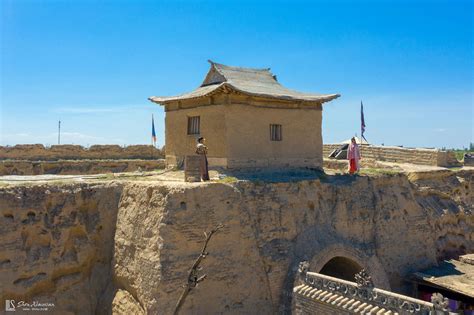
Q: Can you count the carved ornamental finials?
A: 3